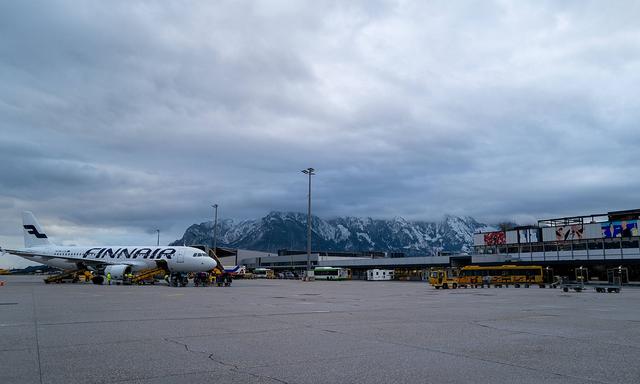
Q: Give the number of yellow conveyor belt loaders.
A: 2